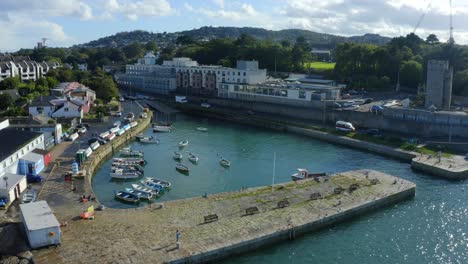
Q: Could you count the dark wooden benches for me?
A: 7